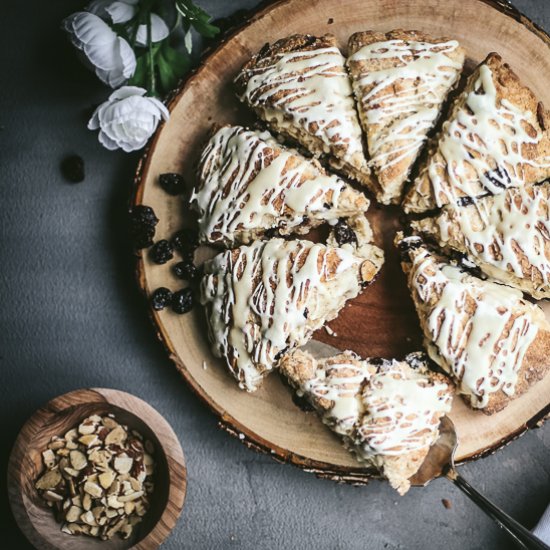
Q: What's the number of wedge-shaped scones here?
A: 8